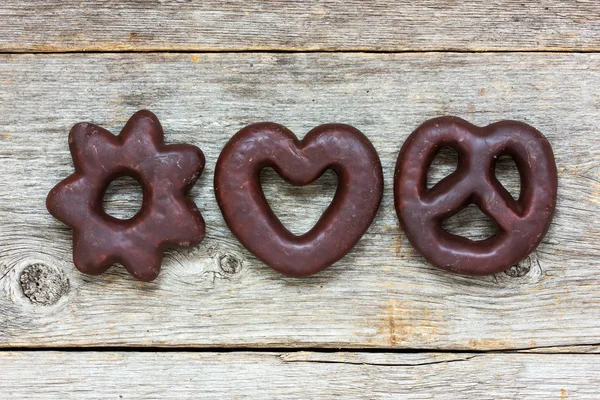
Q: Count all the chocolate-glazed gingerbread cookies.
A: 3